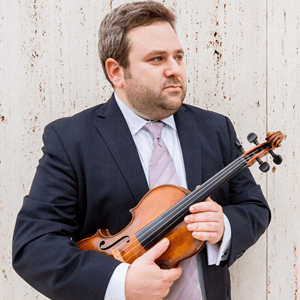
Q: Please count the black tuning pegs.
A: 4